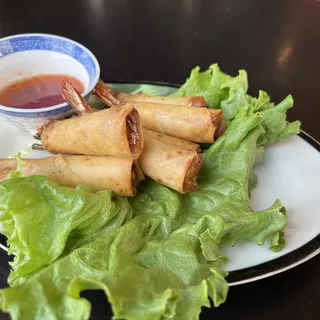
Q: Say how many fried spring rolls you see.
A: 6